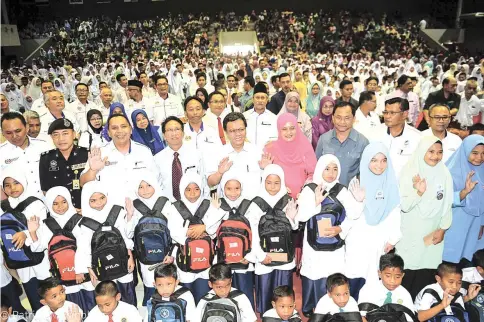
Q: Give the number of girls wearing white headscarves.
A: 8